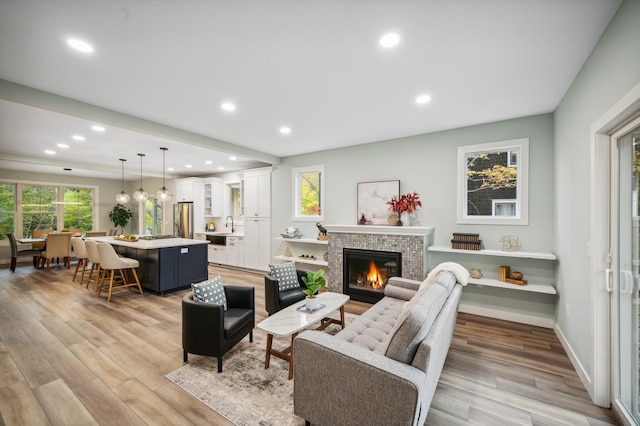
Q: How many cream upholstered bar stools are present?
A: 3